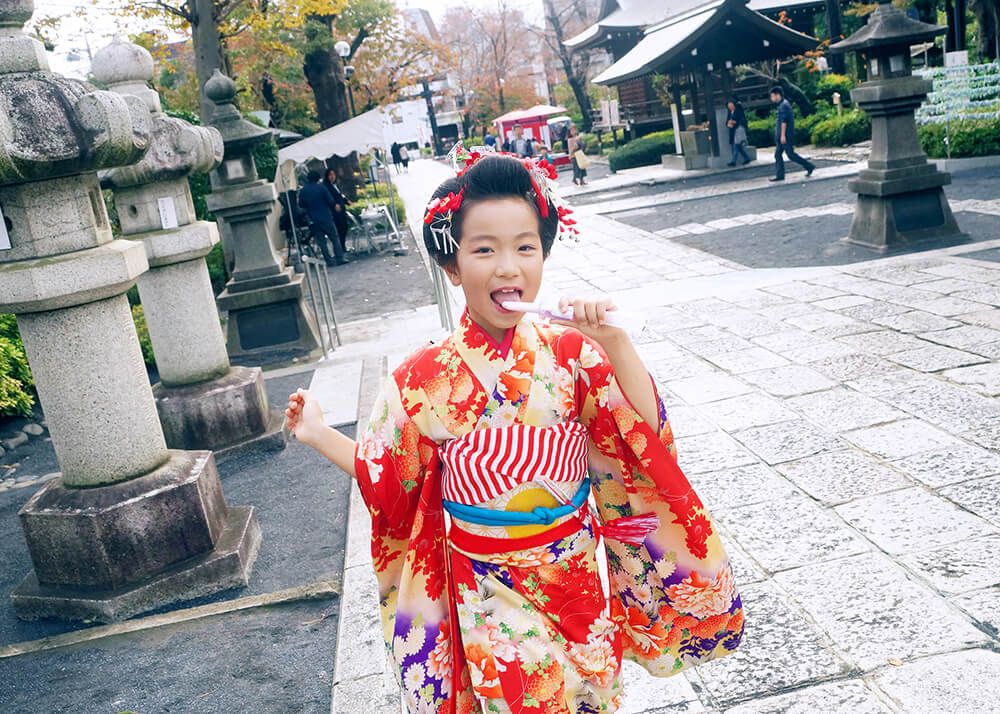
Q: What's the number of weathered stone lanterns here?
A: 4